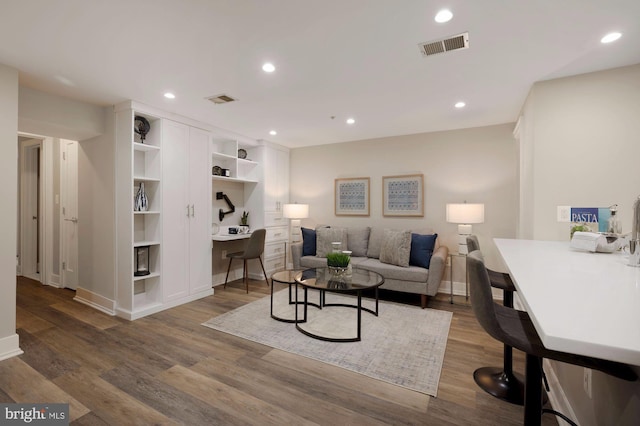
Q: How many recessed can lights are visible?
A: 7